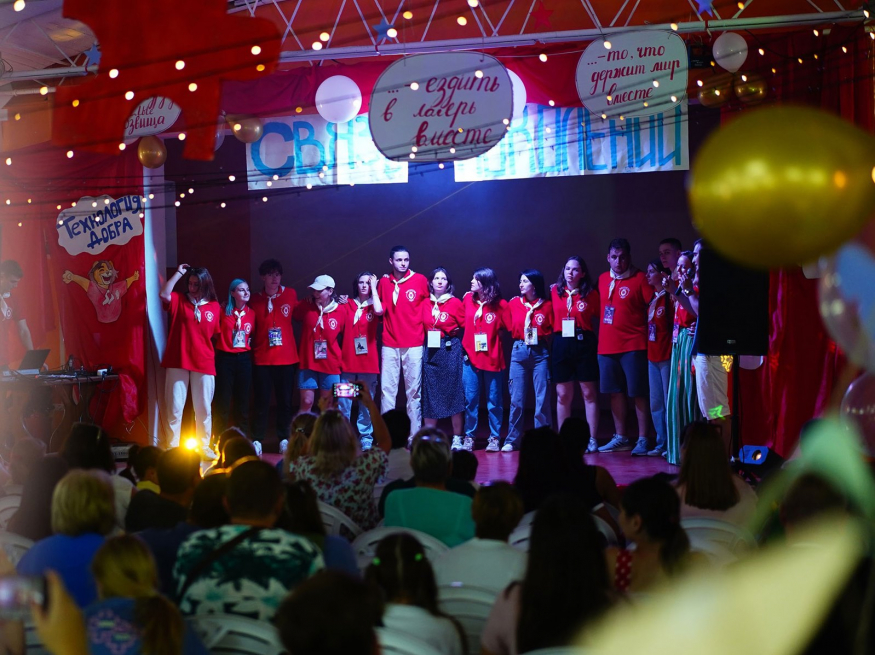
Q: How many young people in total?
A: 15